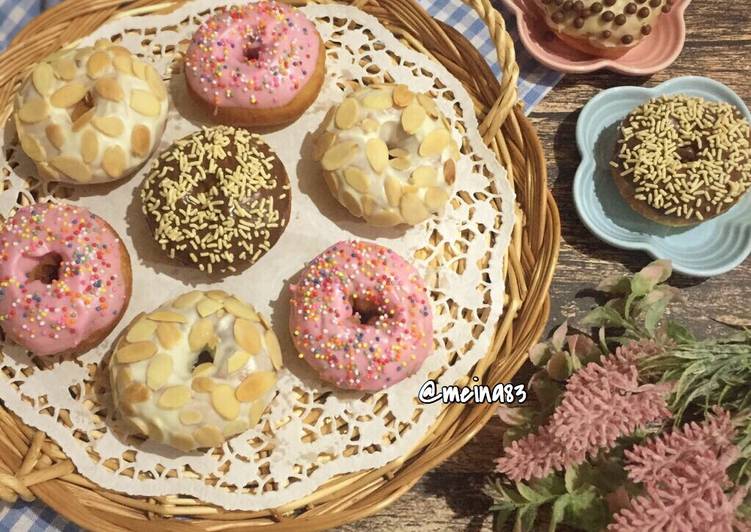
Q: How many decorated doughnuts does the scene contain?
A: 9